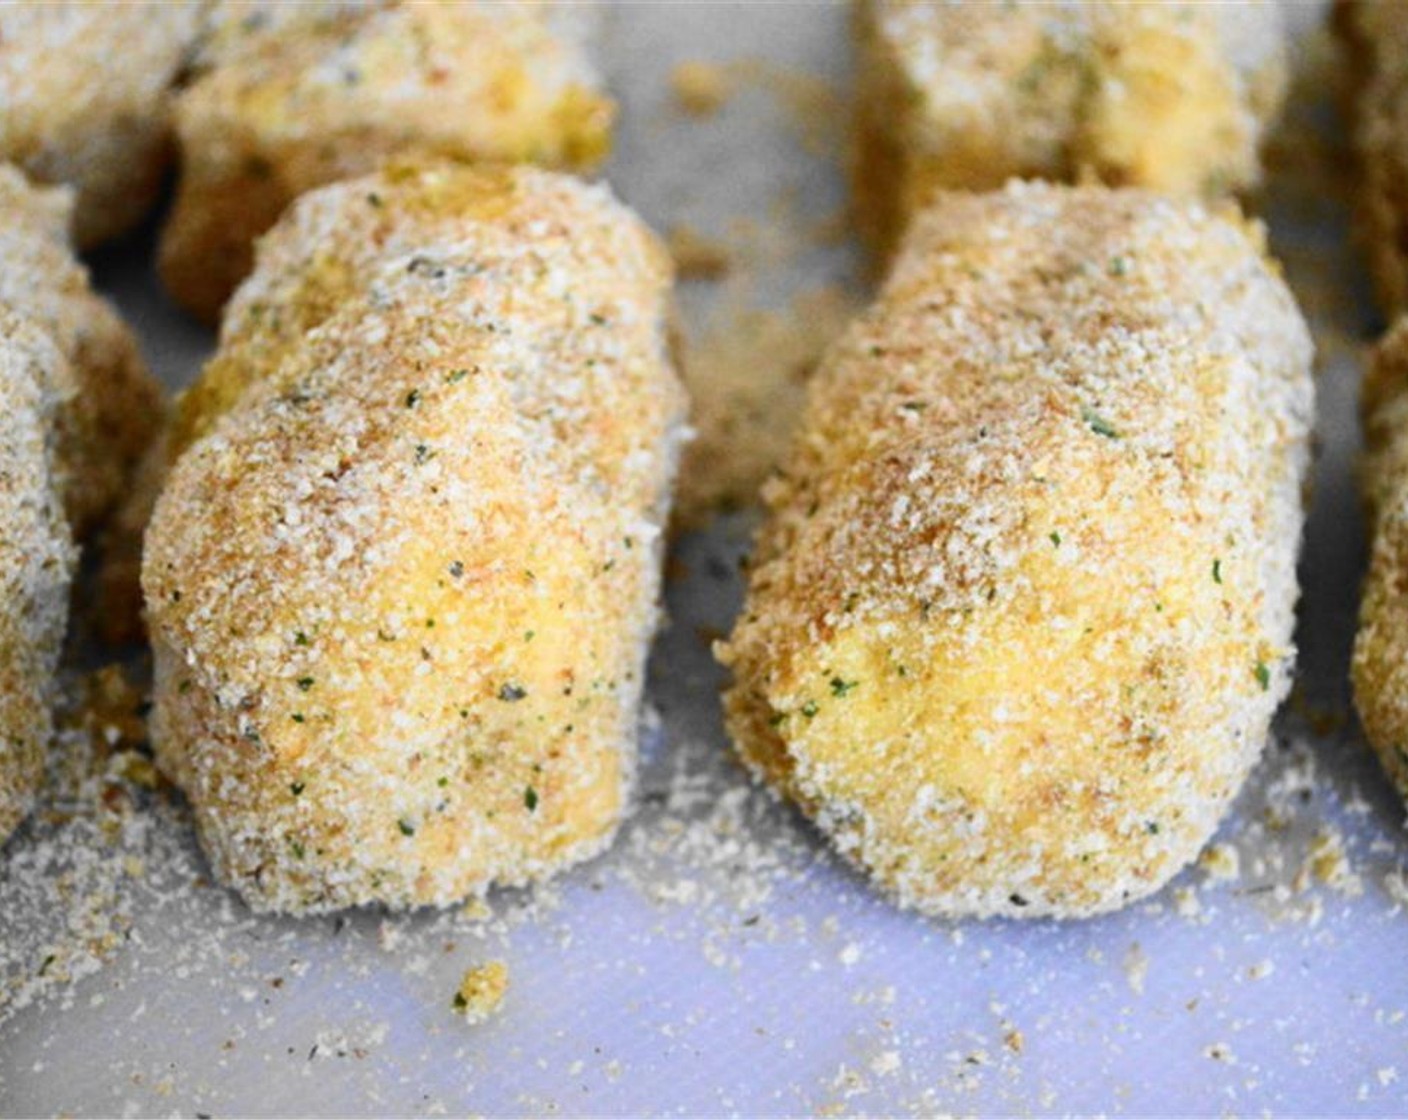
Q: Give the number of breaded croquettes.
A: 8